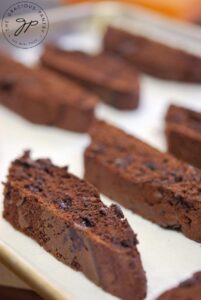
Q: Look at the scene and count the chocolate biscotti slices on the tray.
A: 7